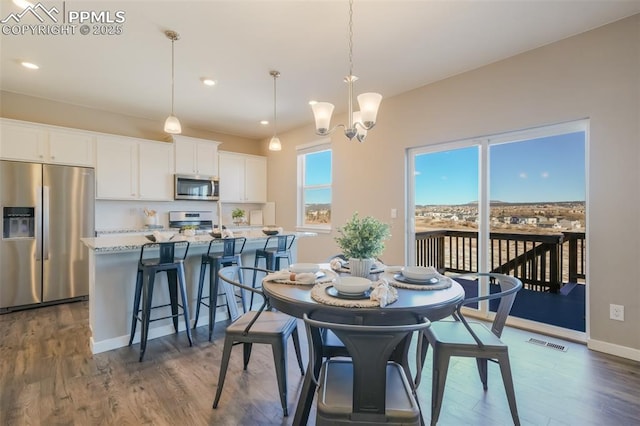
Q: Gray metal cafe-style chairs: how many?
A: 4